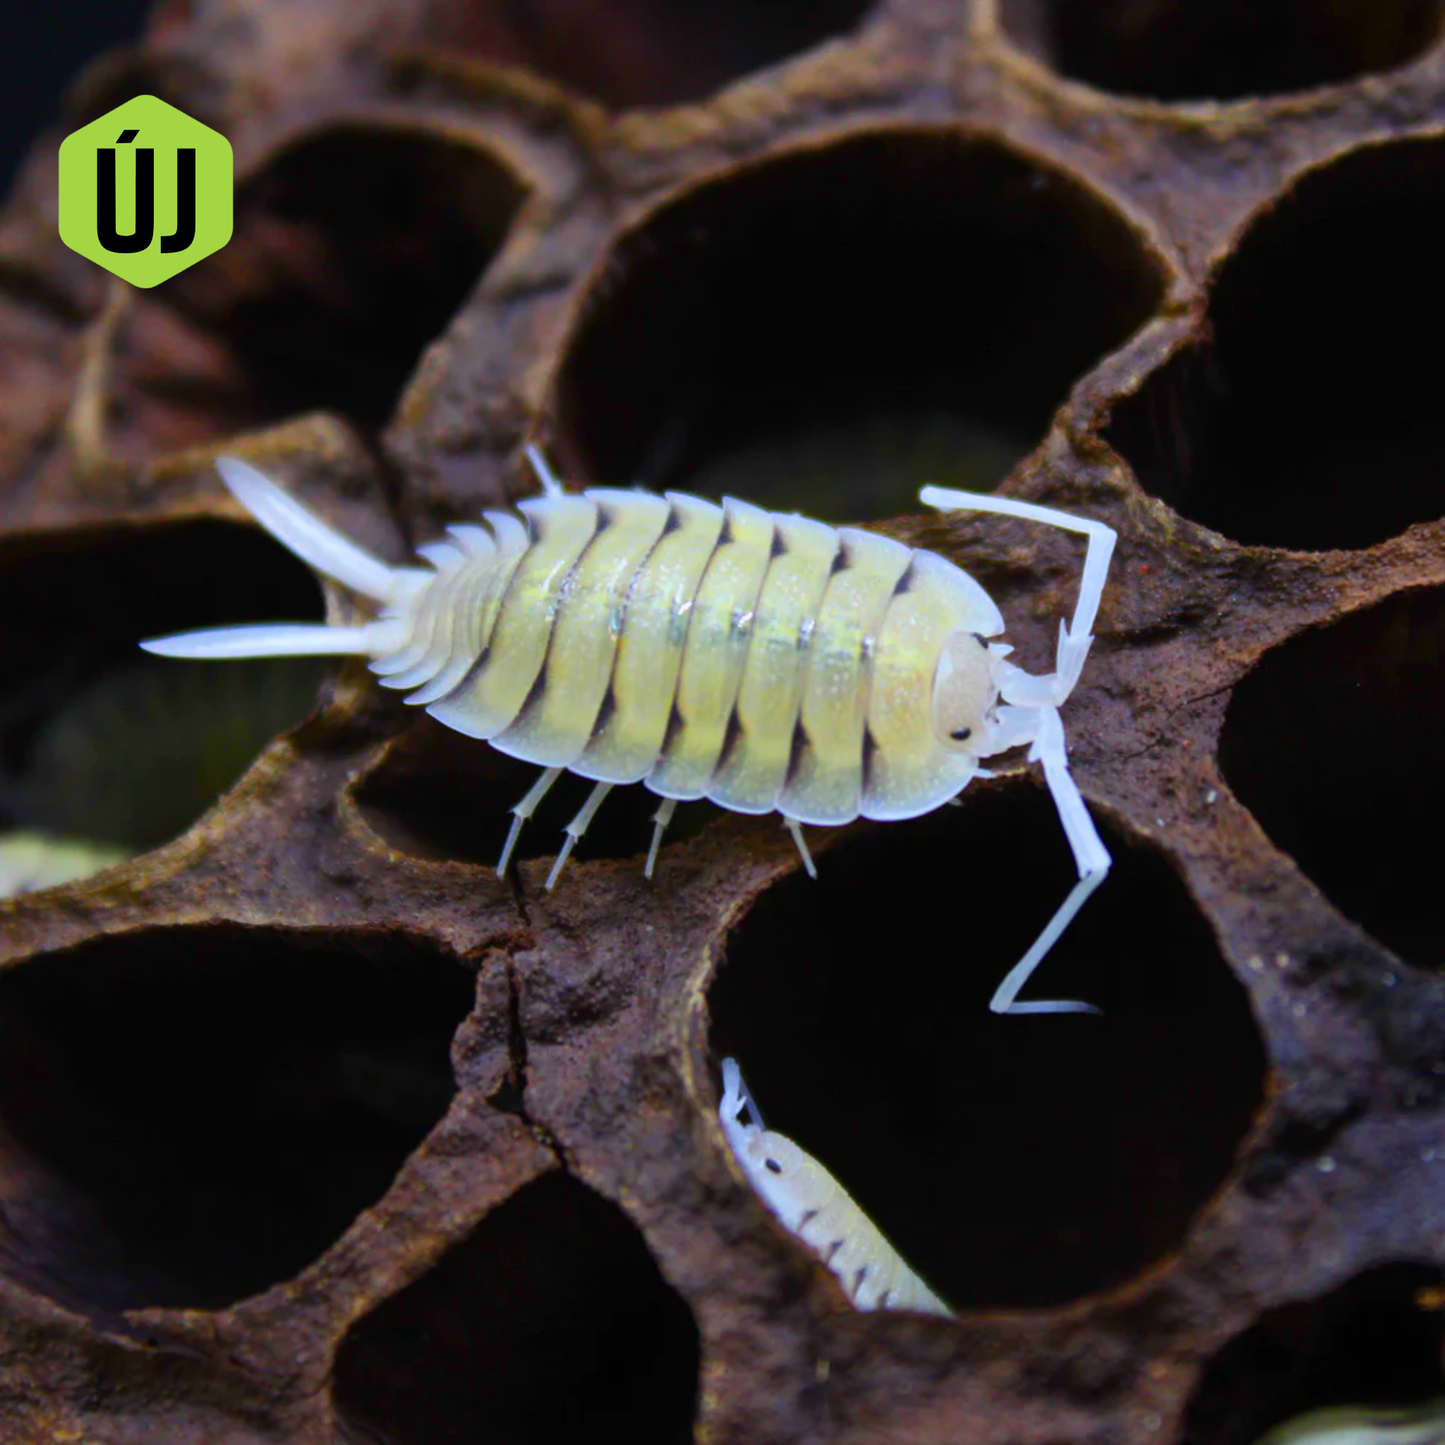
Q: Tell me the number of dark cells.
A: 12